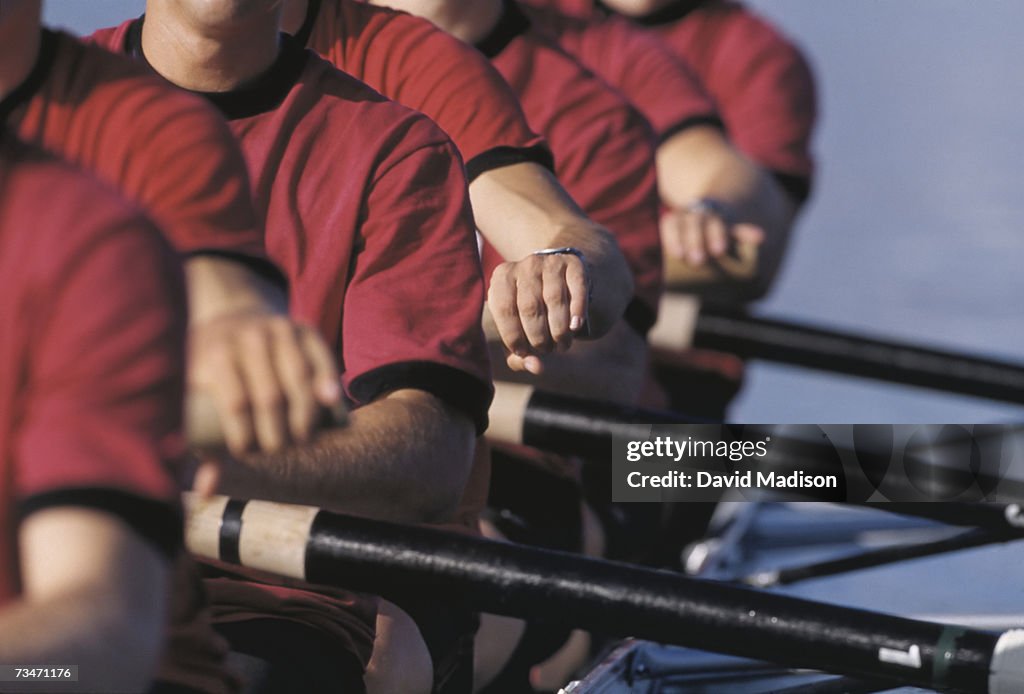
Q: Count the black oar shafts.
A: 3